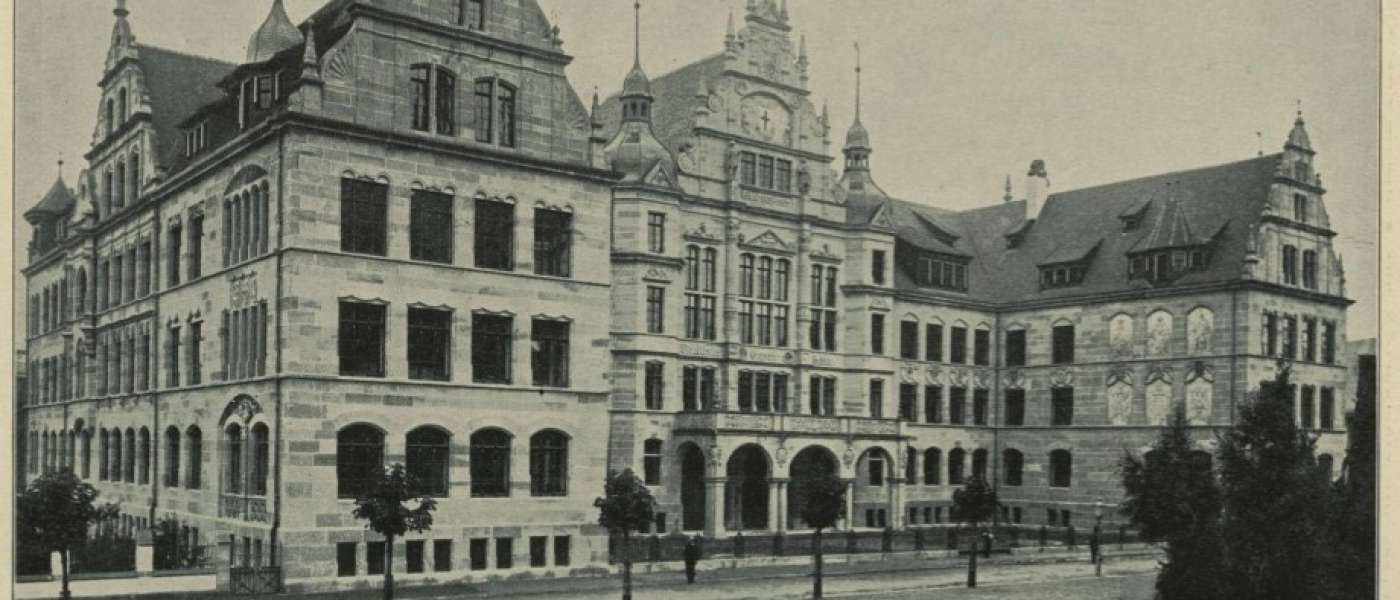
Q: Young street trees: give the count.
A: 5